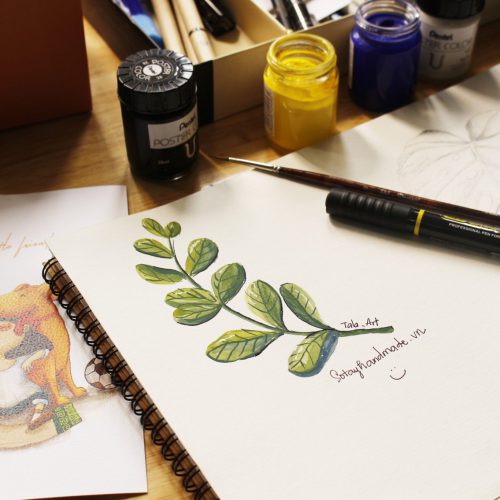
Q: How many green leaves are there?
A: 12